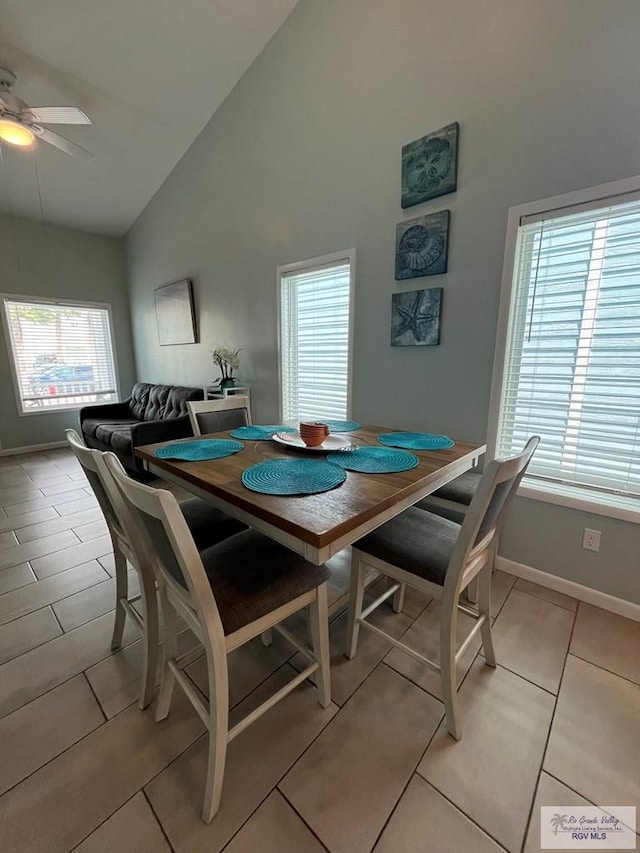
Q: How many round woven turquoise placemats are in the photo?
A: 6